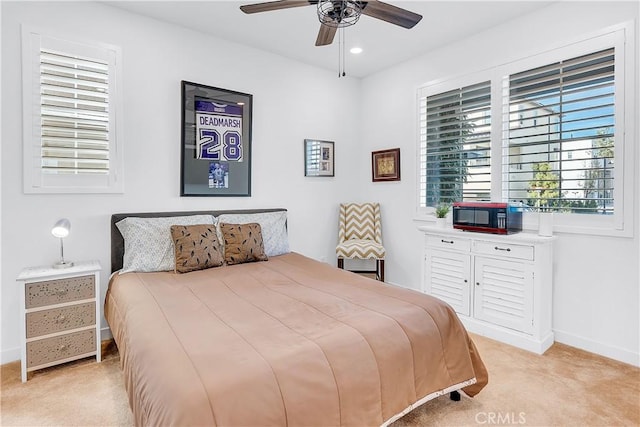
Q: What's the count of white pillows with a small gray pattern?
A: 2